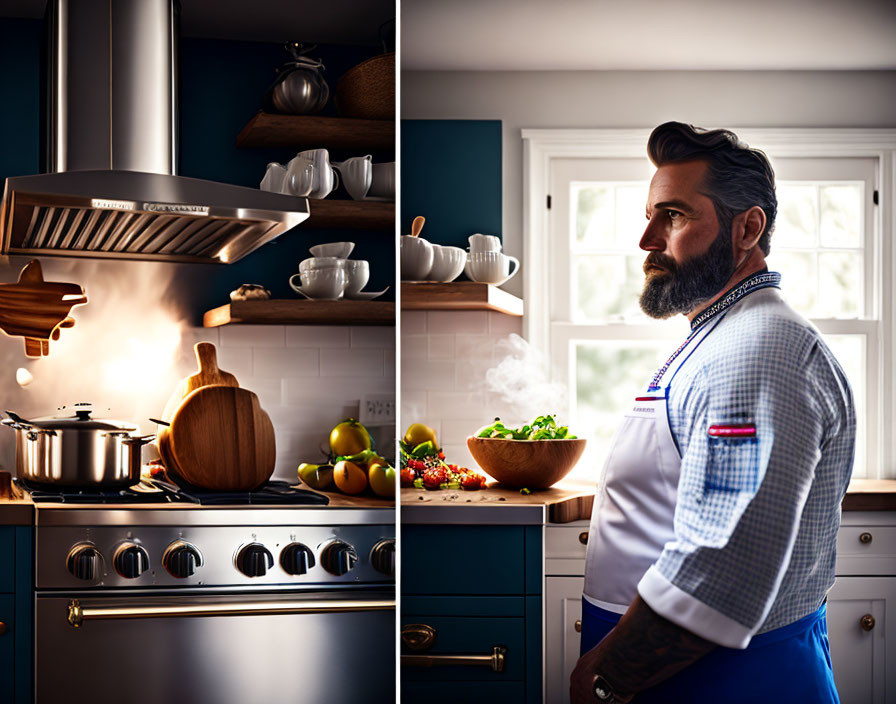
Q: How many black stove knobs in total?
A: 7